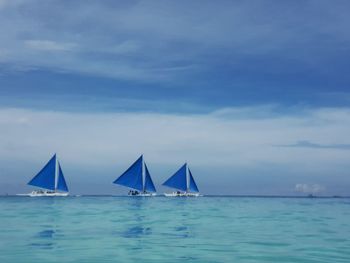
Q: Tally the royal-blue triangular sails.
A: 6